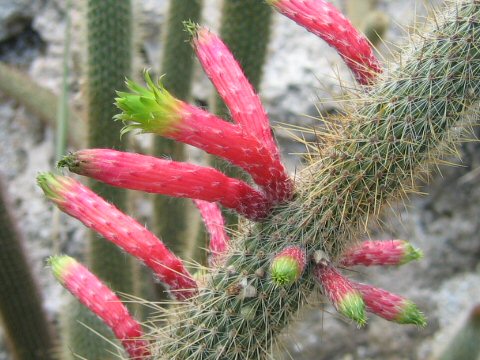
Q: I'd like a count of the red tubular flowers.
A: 11